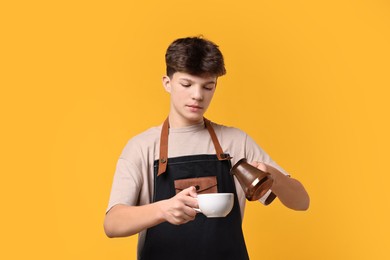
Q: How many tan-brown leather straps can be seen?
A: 2